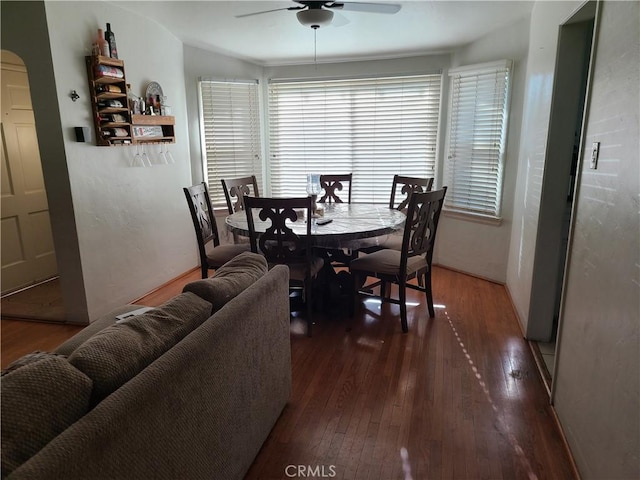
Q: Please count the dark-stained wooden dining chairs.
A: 6